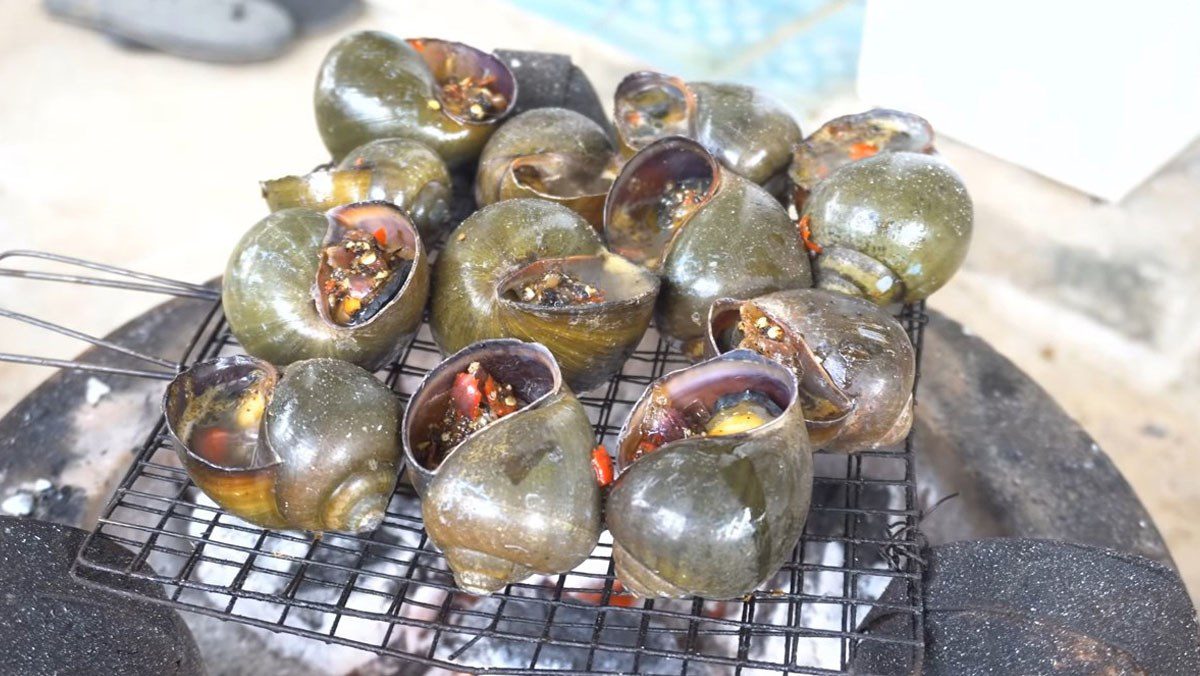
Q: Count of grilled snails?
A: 12